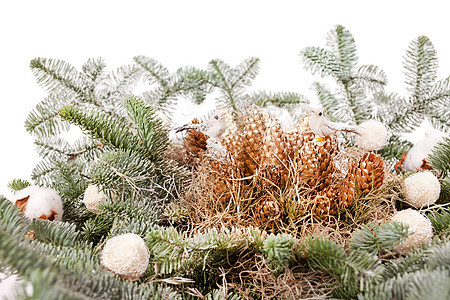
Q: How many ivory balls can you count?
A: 5